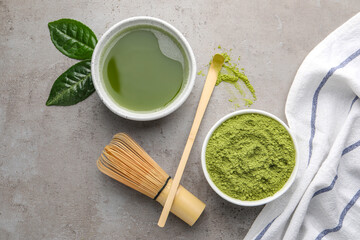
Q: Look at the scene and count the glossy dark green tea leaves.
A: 2